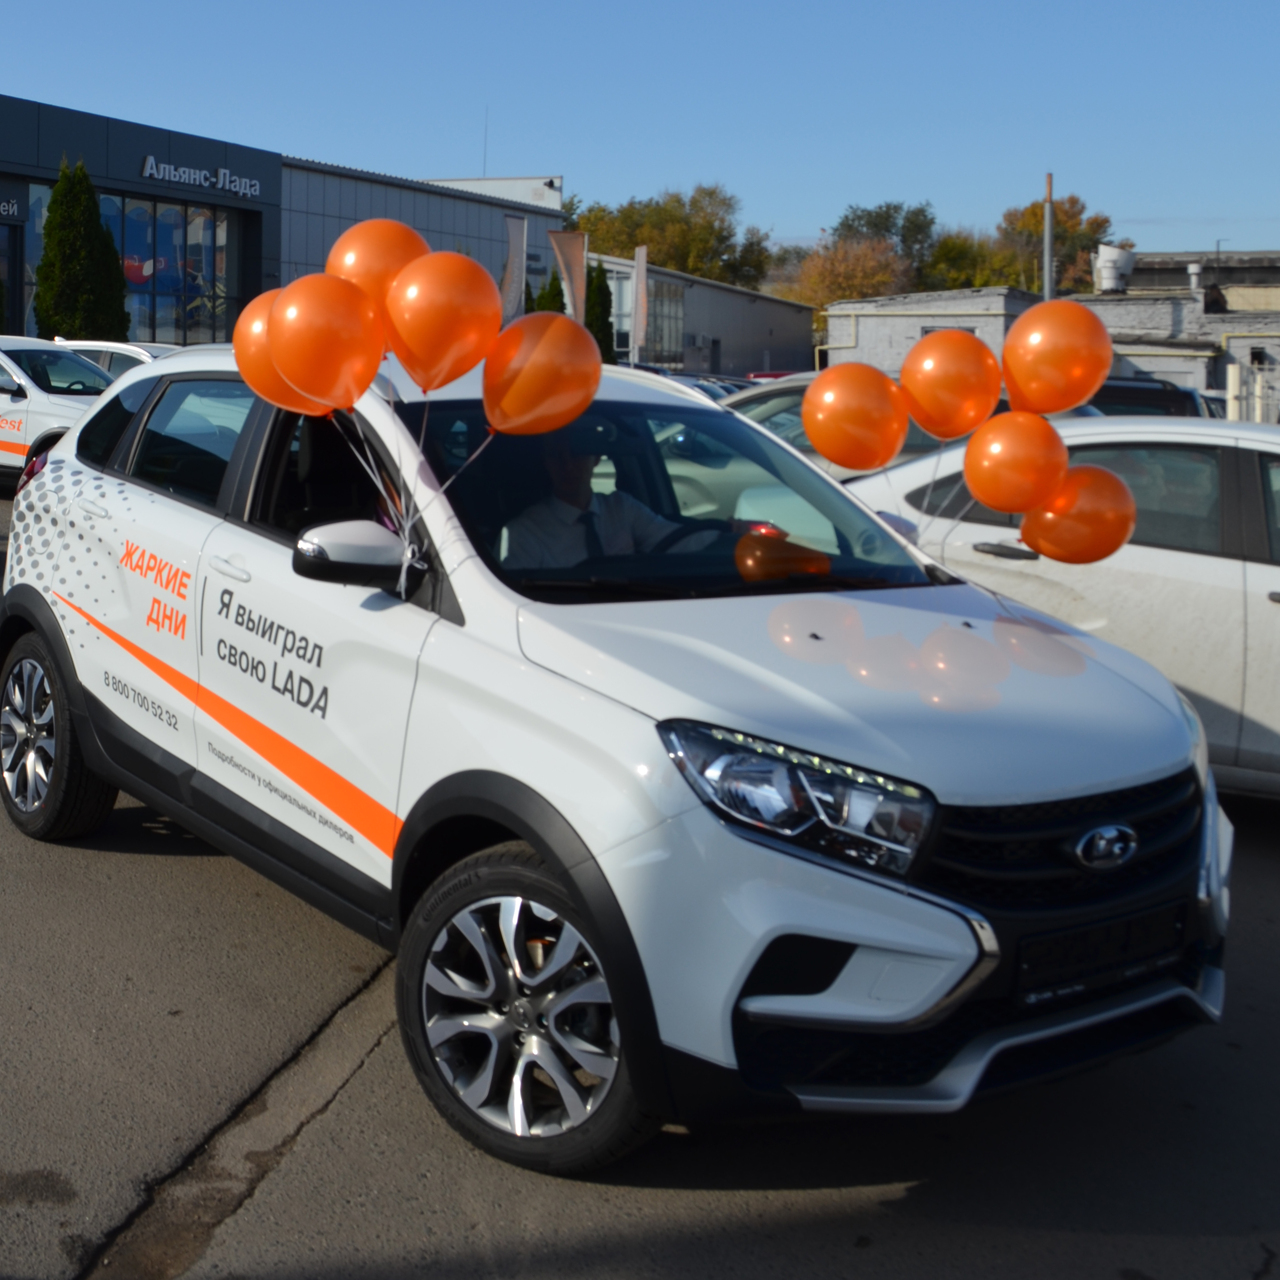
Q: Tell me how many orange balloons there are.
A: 10